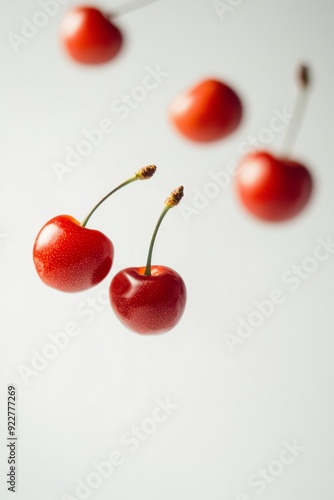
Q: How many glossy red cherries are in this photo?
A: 5